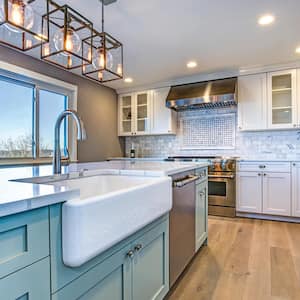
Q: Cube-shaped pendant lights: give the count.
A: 3